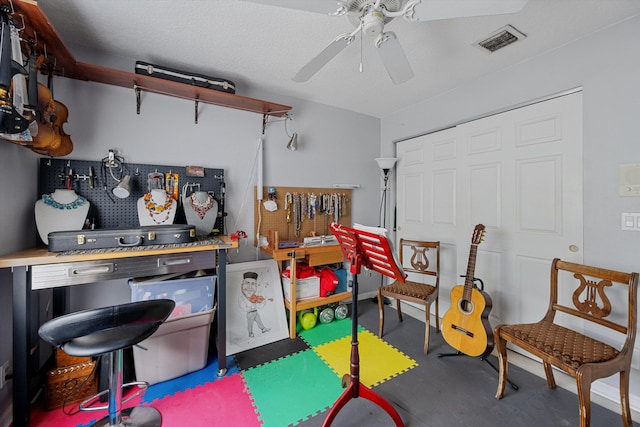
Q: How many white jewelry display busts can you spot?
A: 3